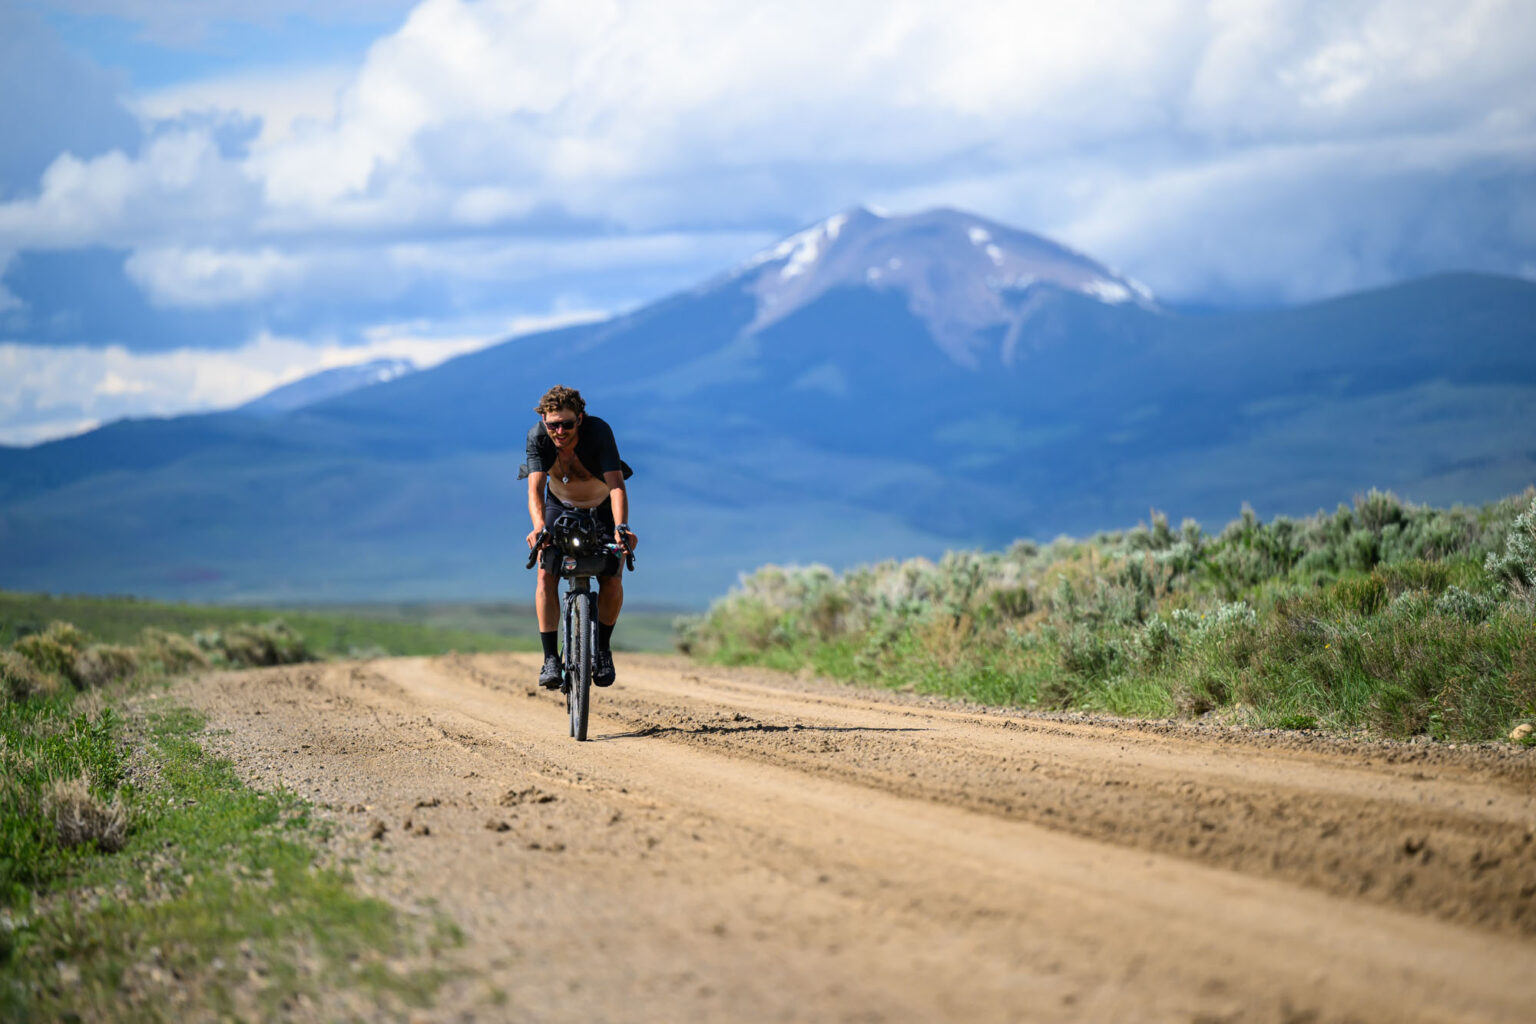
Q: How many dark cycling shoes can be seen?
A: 2